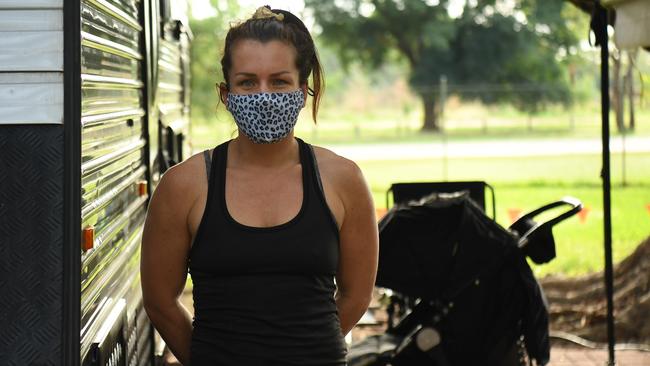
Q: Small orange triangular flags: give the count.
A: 4